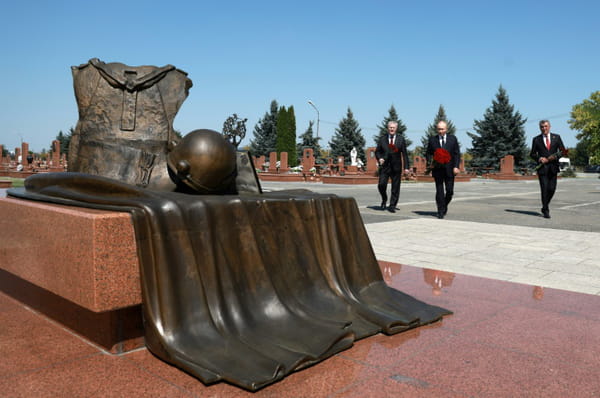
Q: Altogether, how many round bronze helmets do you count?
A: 1